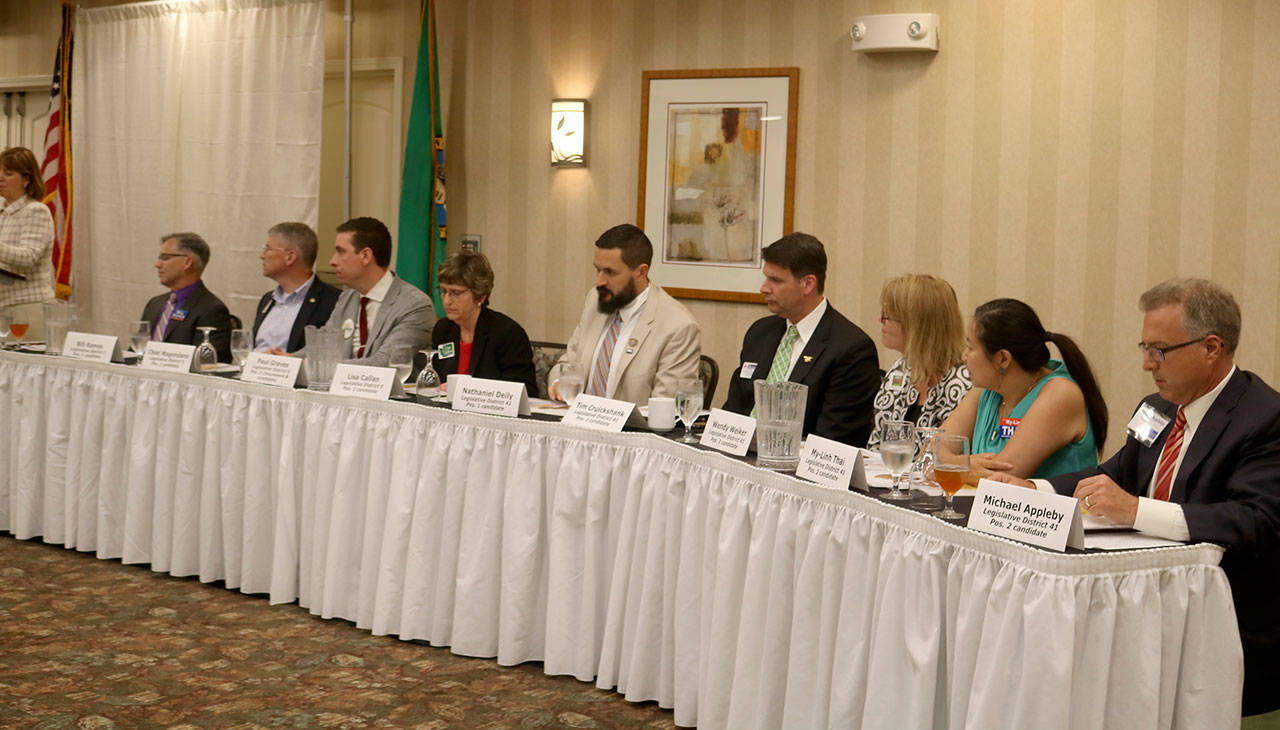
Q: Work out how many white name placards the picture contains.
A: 9